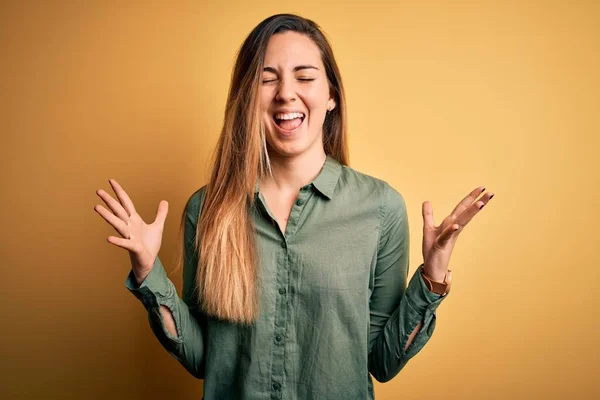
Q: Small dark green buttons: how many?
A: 5